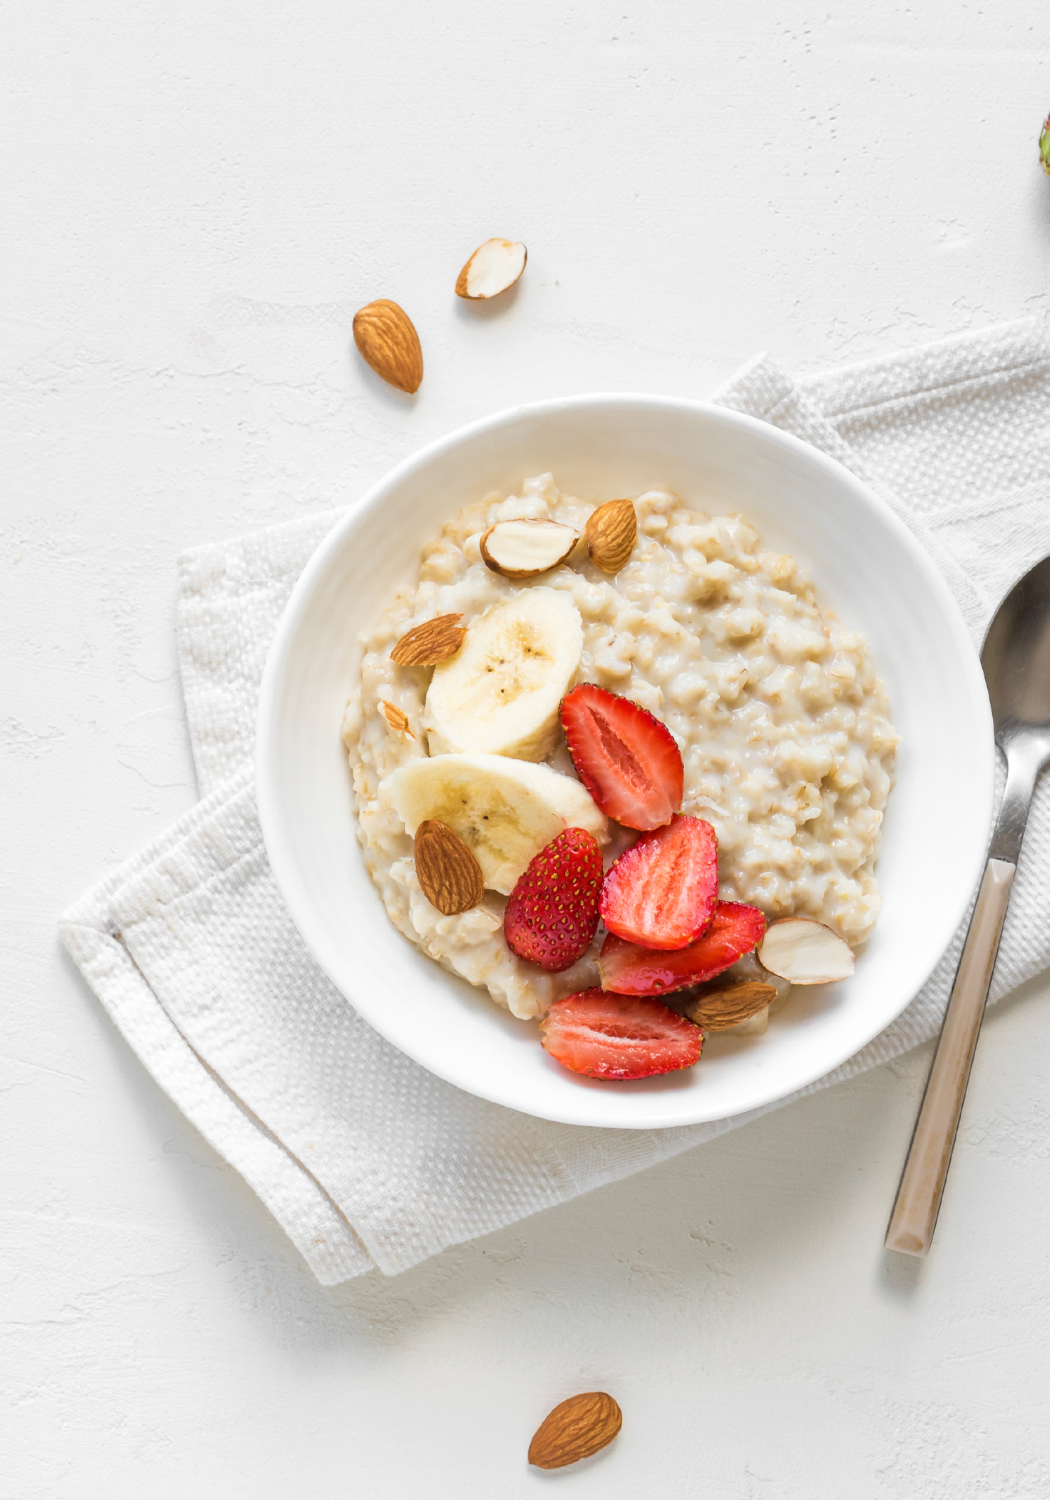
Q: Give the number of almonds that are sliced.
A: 3